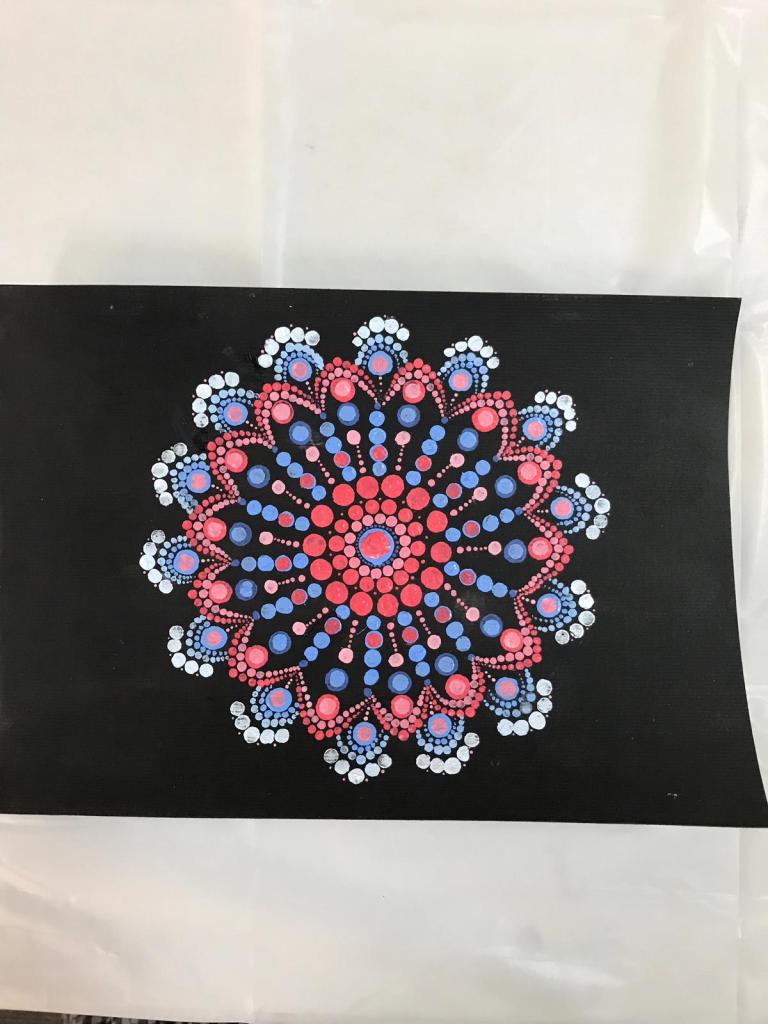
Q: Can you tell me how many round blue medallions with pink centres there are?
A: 14